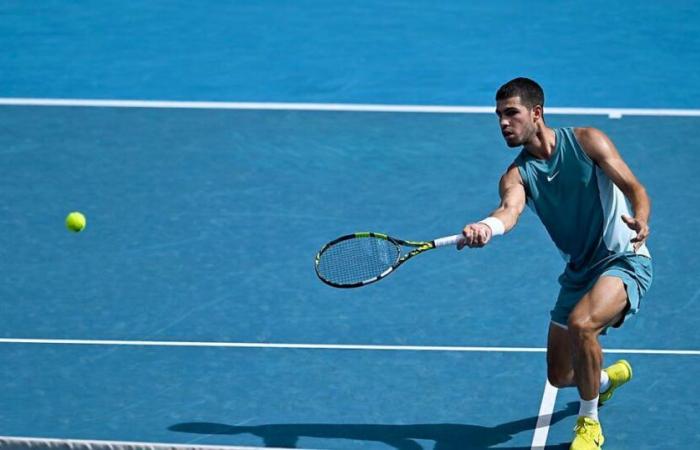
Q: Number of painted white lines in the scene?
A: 3